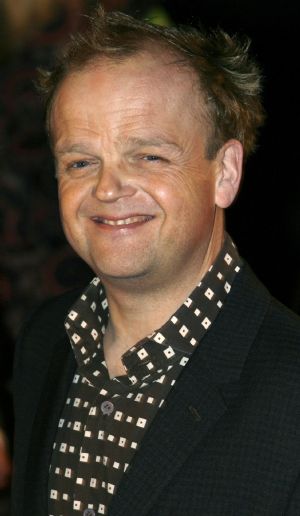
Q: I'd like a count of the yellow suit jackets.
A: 0